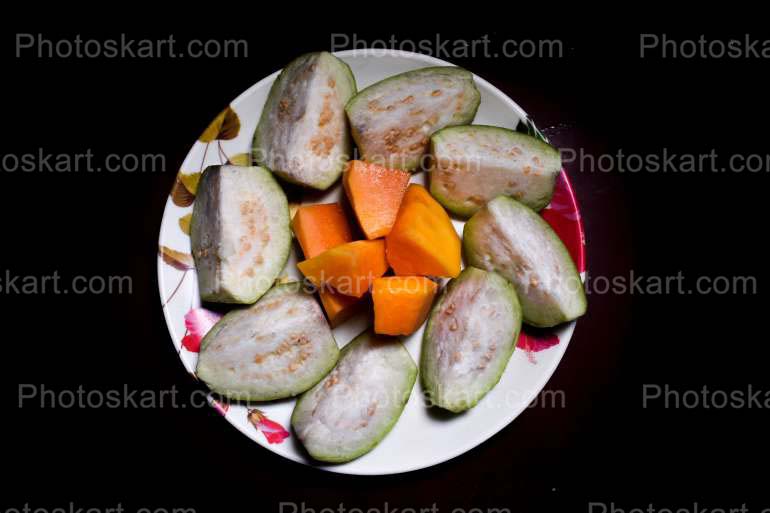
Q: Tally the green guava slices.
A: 8